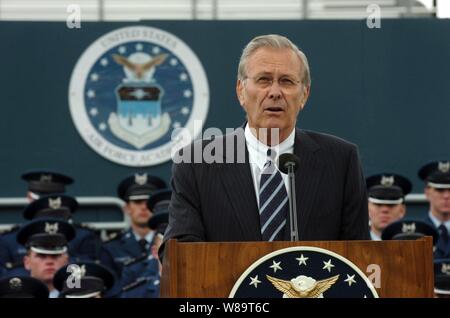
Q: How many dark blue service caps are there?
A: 12